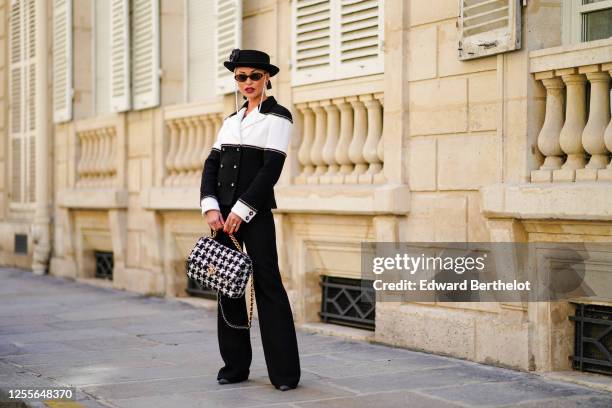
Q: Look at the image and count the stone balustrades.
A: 4